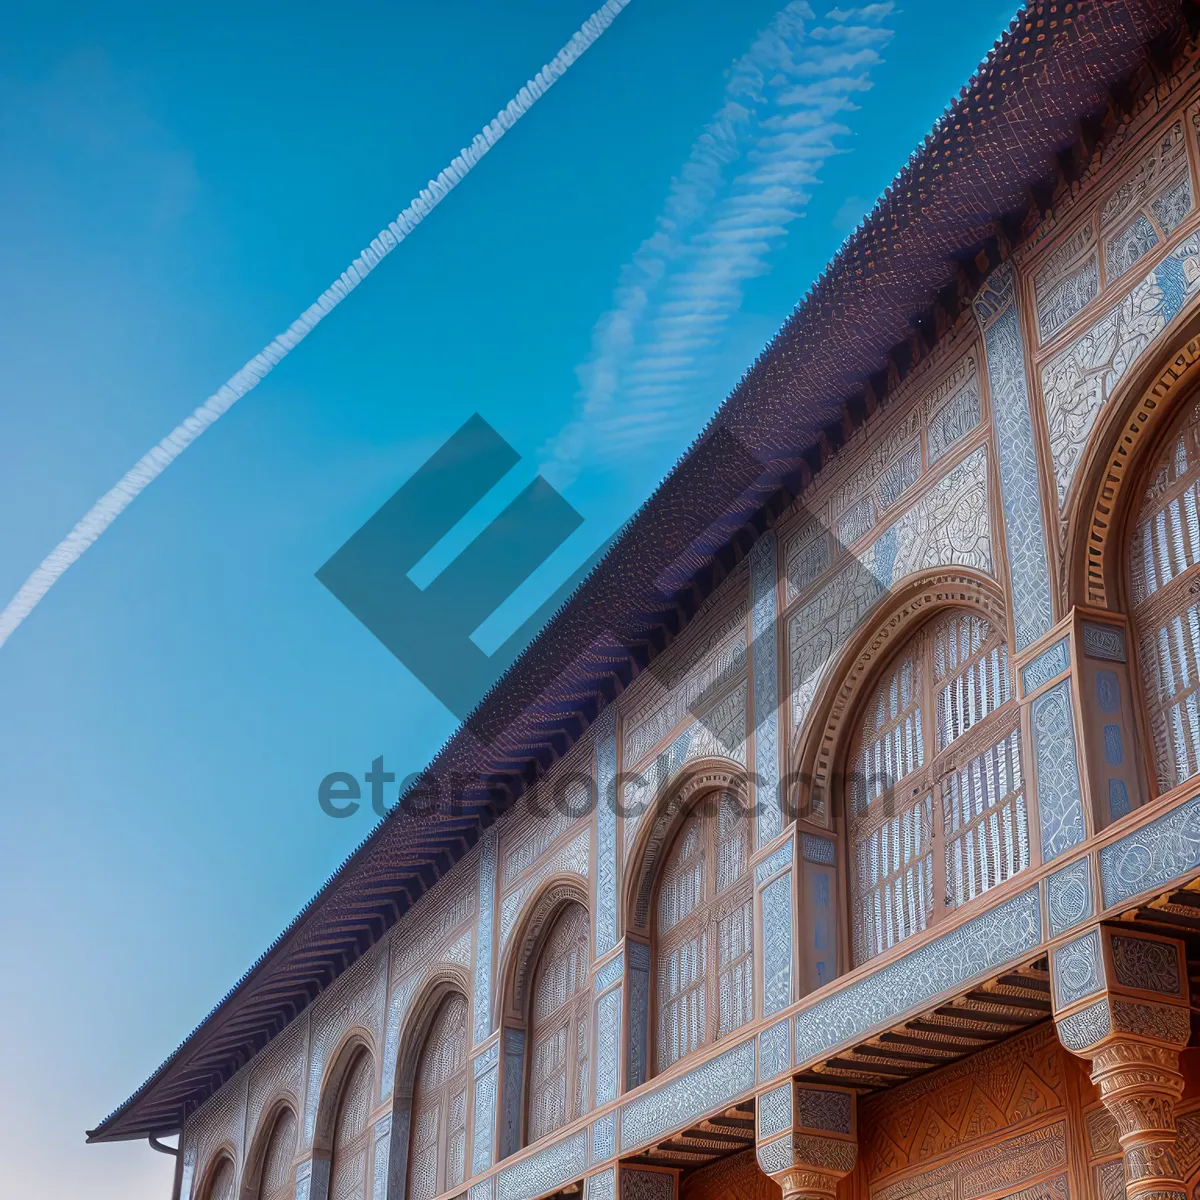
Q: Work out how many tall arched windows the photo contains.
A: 8